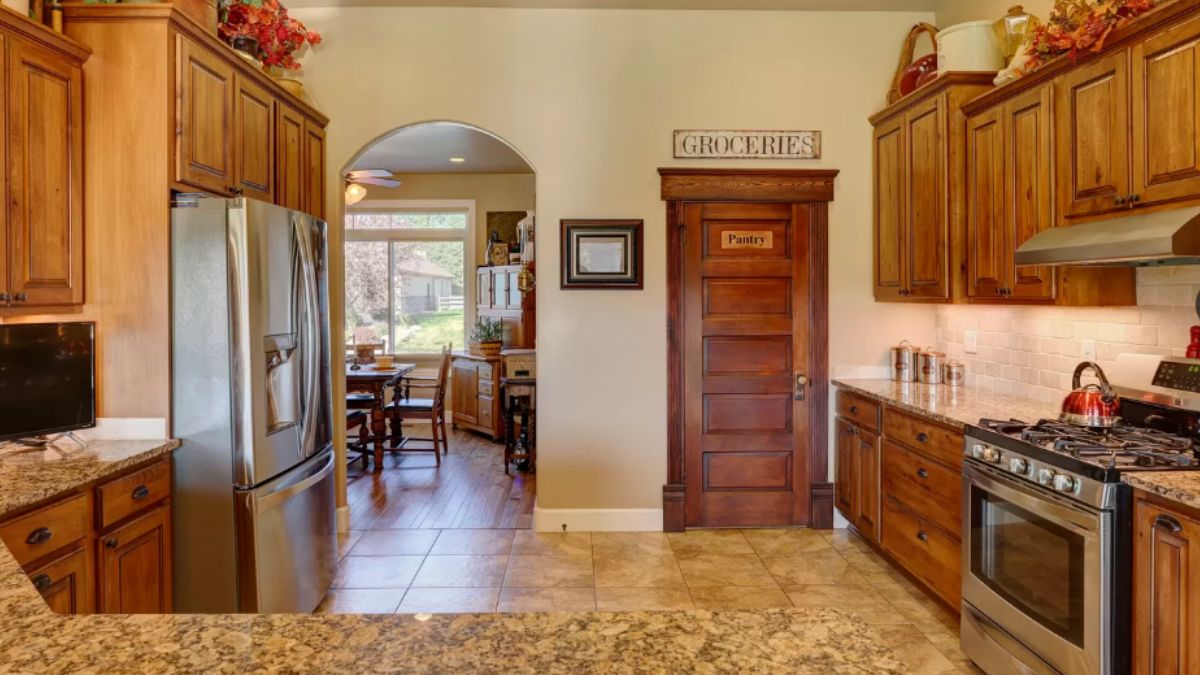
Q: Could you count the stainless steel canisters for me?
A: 3